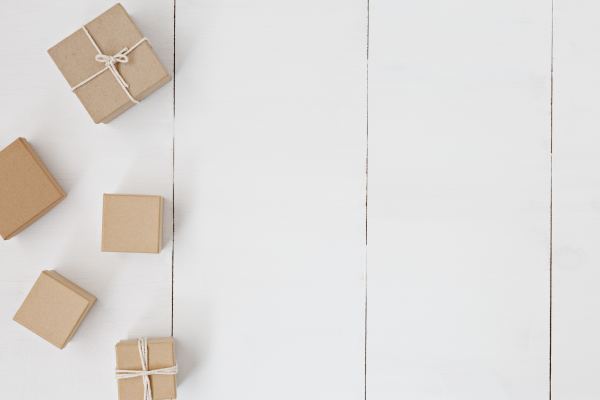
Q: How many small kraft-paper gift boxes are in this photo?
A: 5